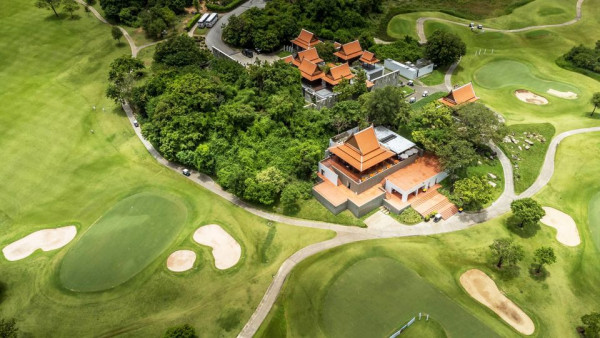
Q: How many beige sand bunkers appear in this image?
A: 7